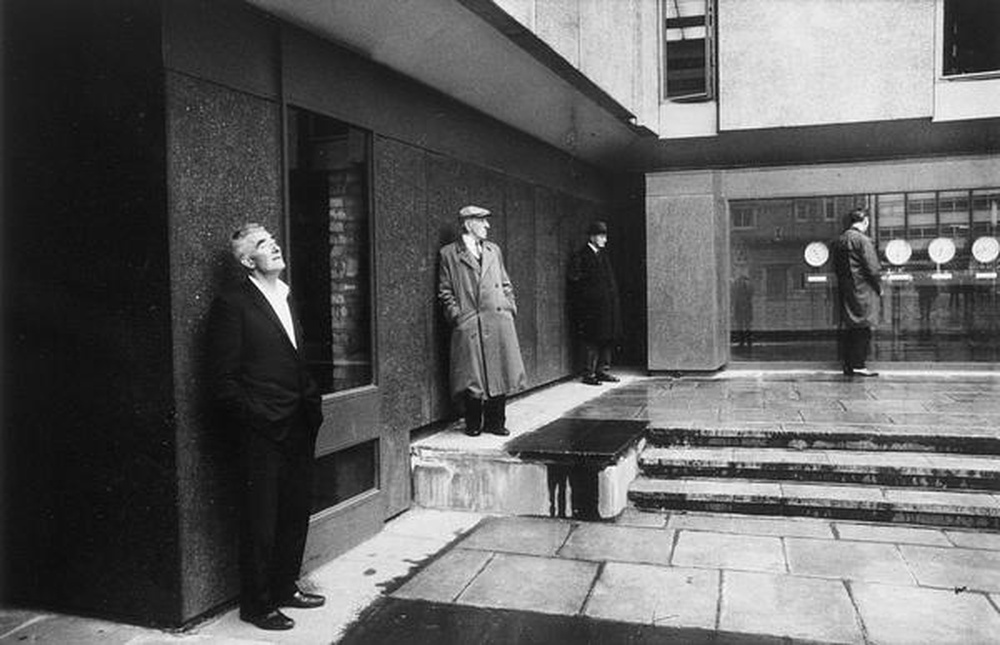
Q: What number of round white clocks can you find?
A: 4